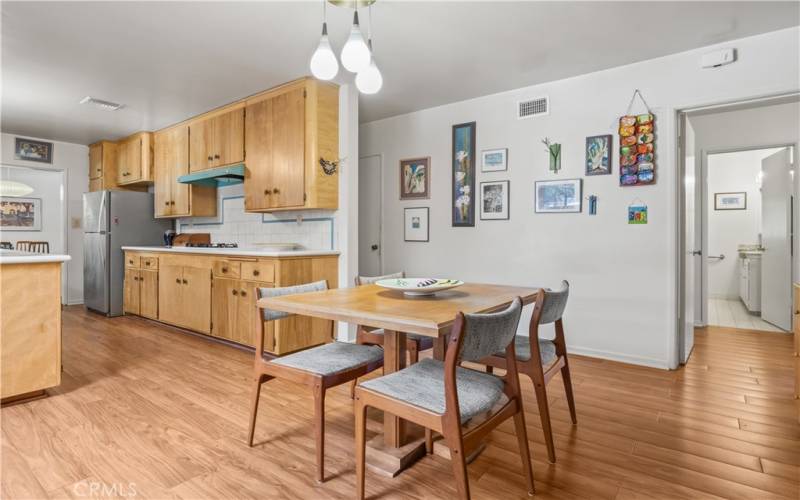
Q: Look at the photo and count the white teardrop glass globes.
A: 3